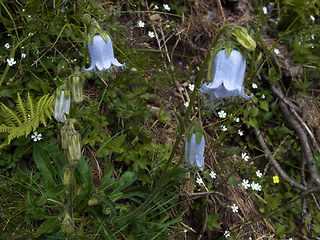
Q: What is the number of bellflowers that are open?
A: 2